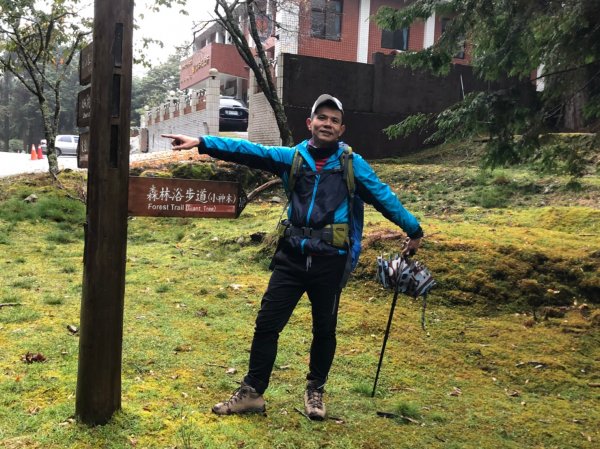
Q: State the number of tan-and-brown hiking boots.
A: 2